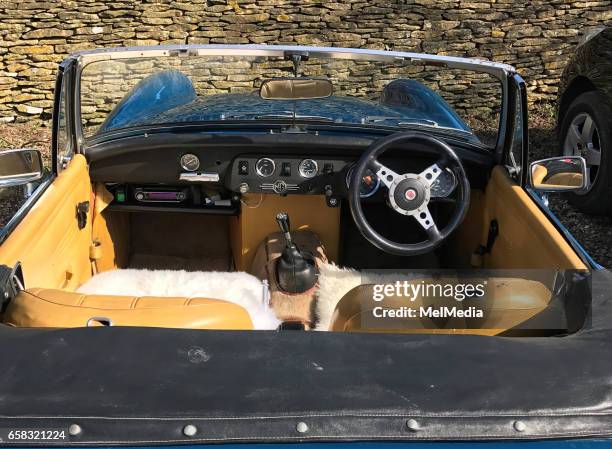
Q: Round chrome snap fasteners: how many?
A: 5